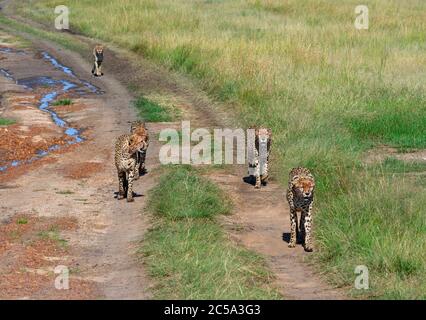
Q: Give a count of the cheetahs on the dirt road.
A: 5